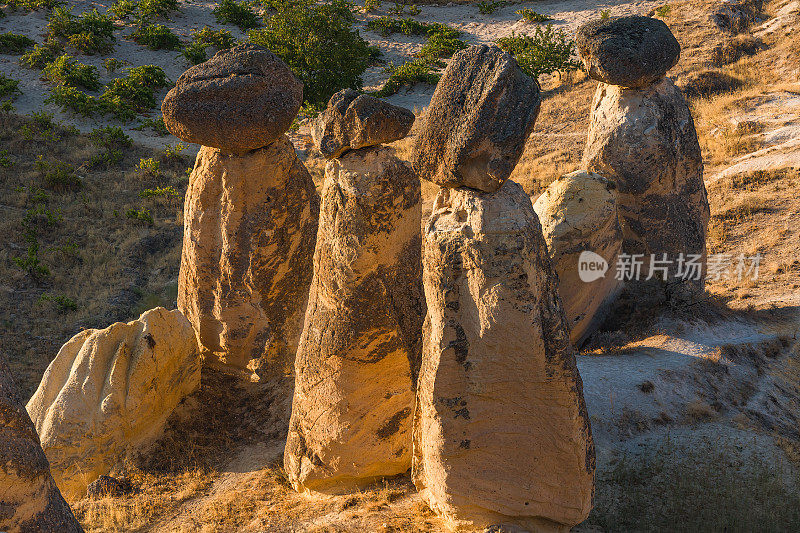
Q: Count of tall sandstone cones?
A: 4